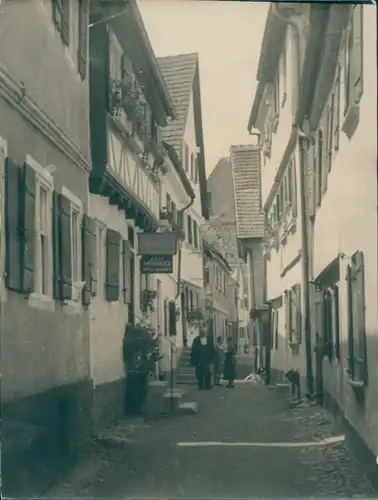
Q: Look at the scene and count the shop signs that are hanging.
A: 2